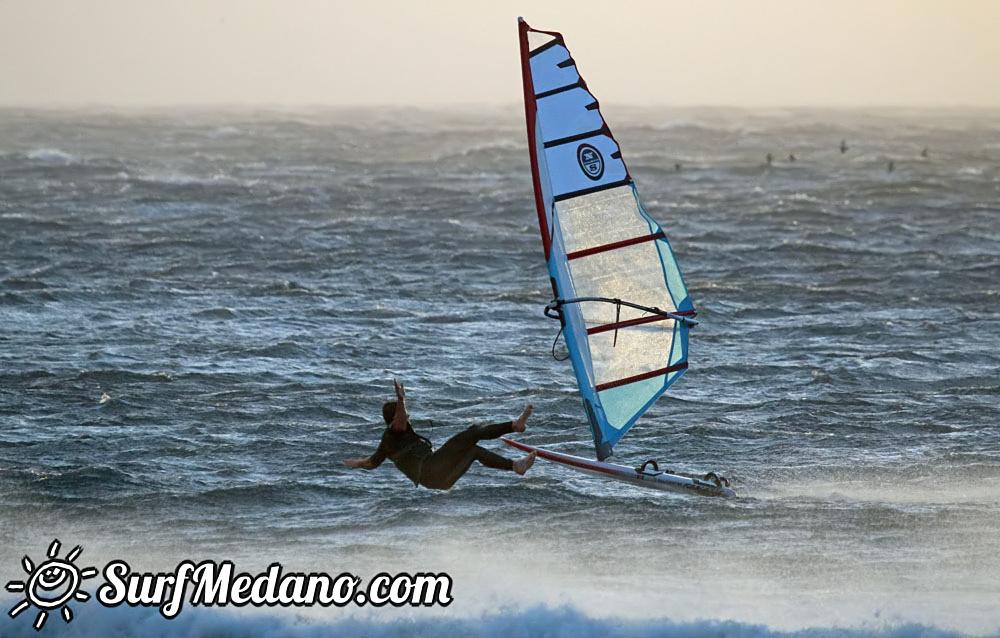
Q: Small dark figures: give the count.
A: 6